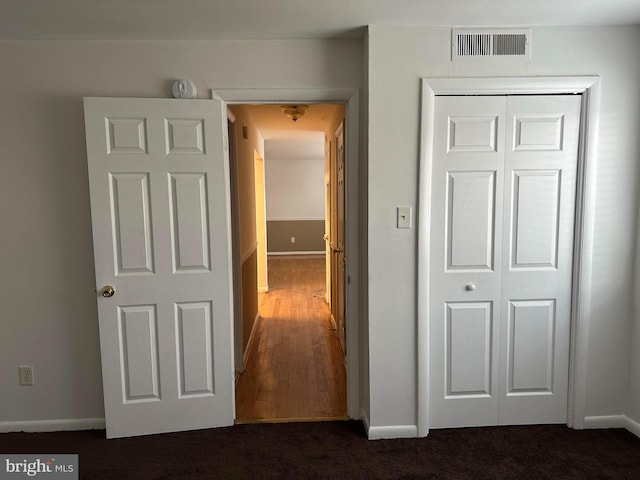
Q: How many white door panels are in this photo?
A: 12